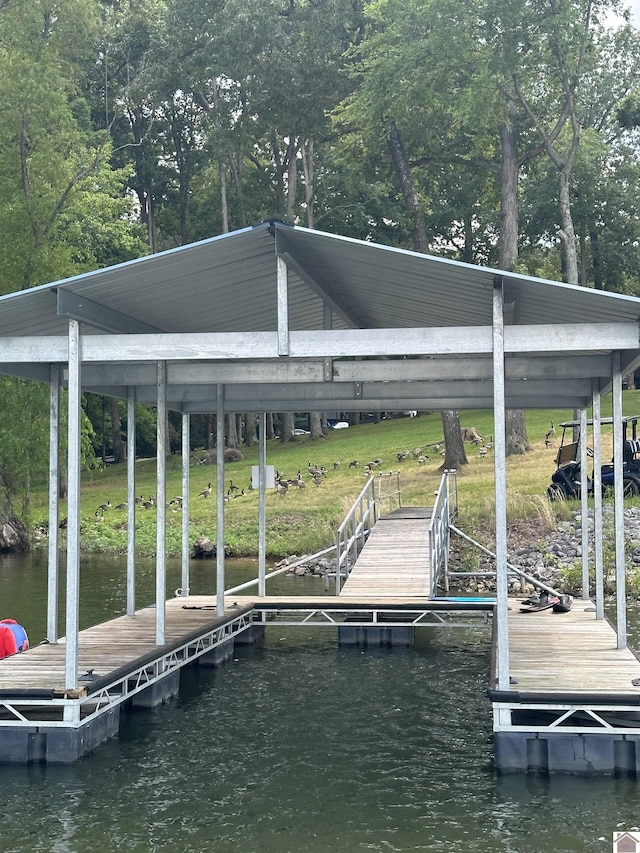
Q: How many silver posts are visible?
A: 11